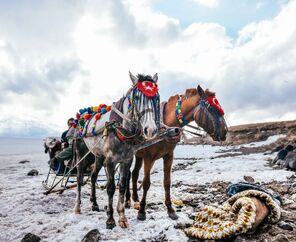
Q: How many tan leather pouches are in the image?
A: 0